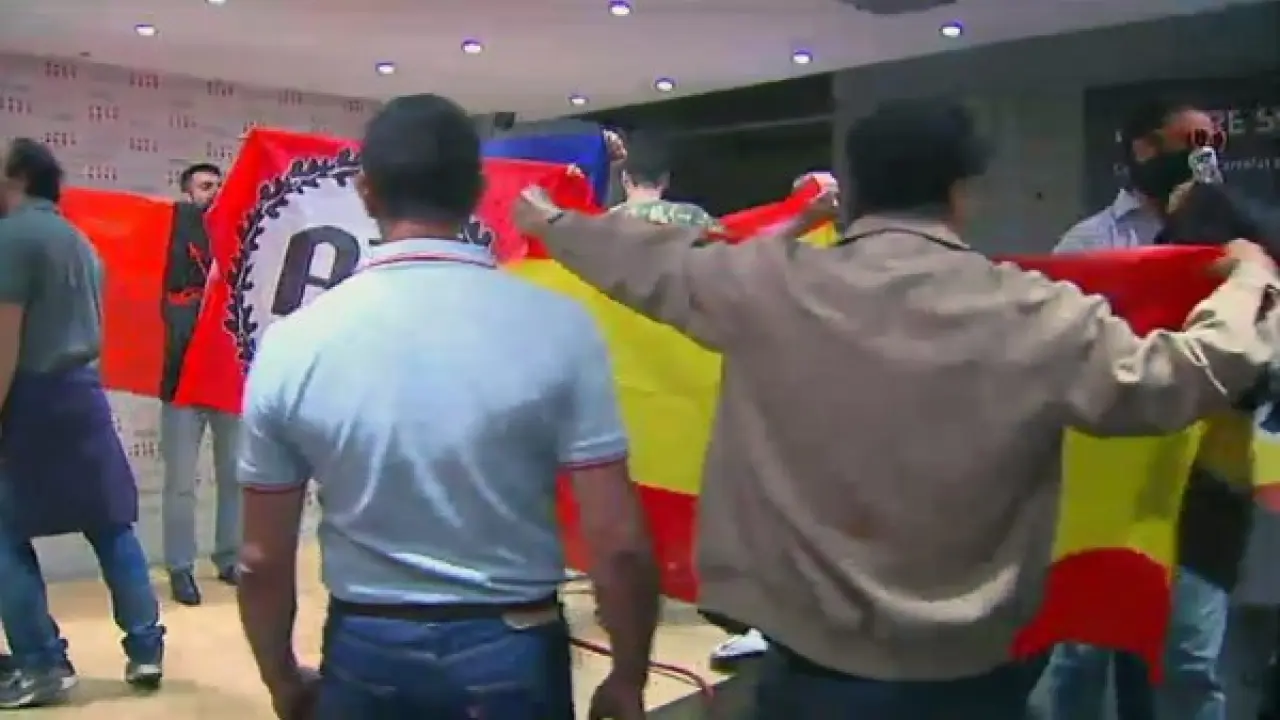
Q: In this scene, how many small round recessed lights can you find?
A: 9